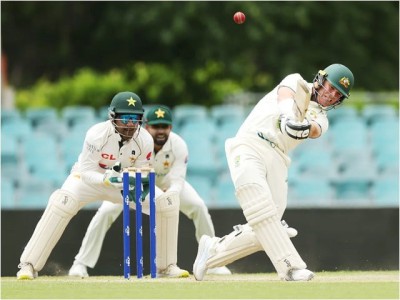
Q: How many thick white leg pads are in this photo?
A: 4